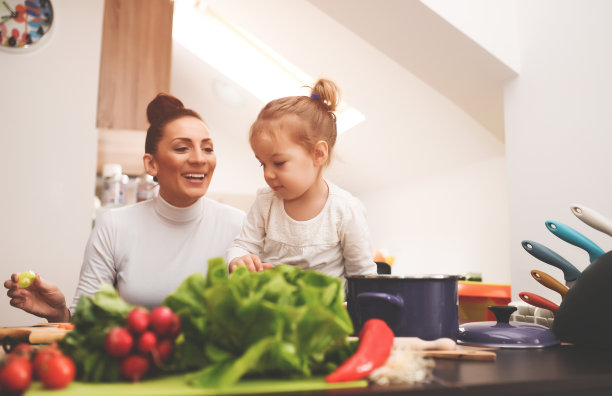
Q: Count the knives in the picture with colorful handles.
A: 5